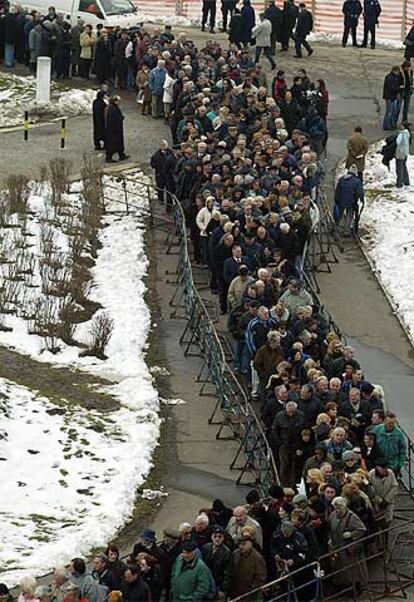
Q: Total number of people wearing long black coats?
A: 2